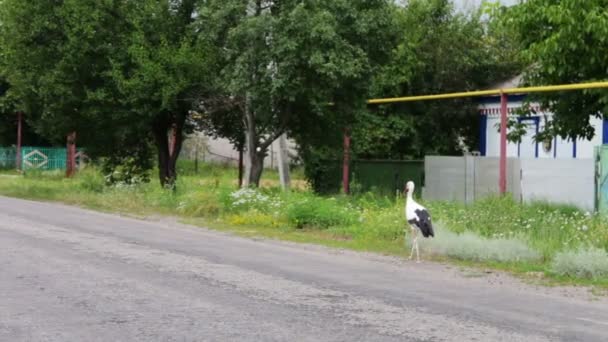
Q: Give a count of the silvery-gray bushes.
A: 2